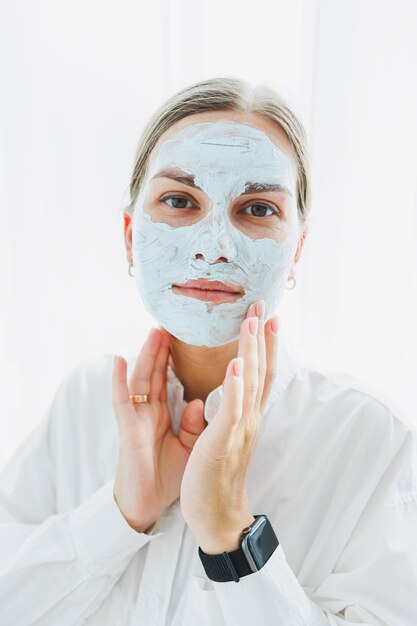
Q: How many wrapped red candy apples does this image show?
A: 0